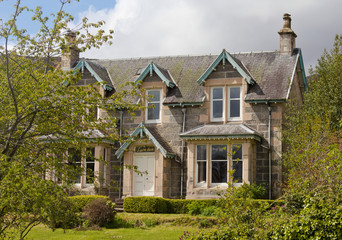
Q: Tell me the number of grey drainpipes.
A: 3